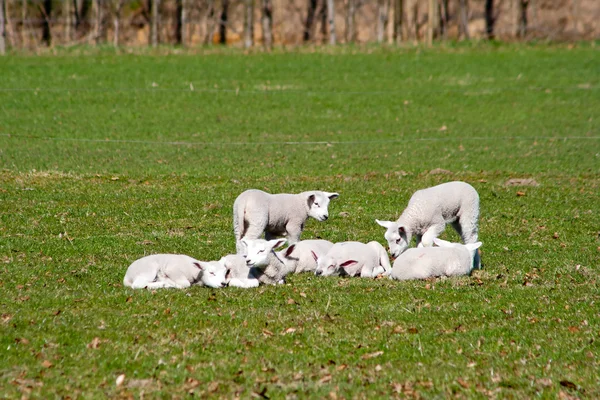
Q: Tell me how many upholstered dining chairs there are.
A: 0